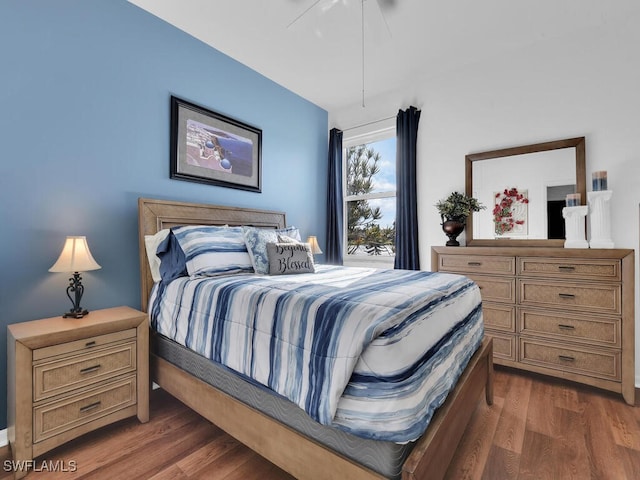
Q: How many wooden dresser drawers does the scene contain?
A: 8